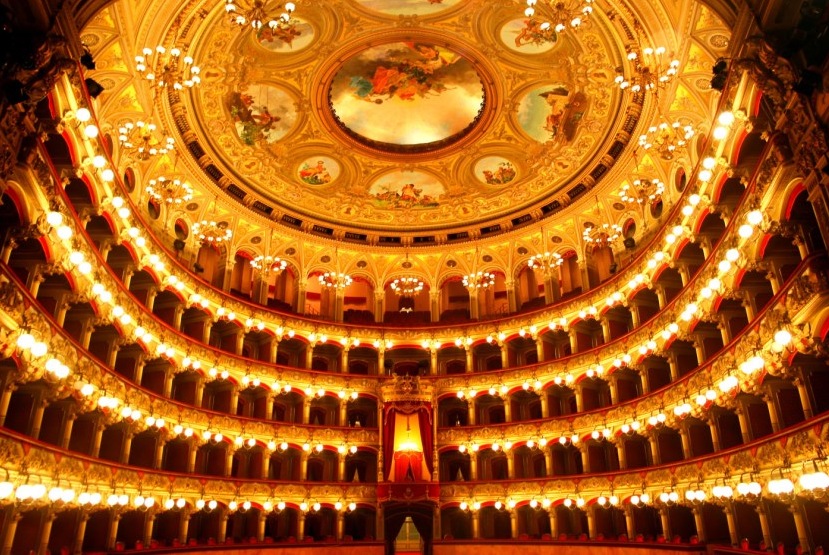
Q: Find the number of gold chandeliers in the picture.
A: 15